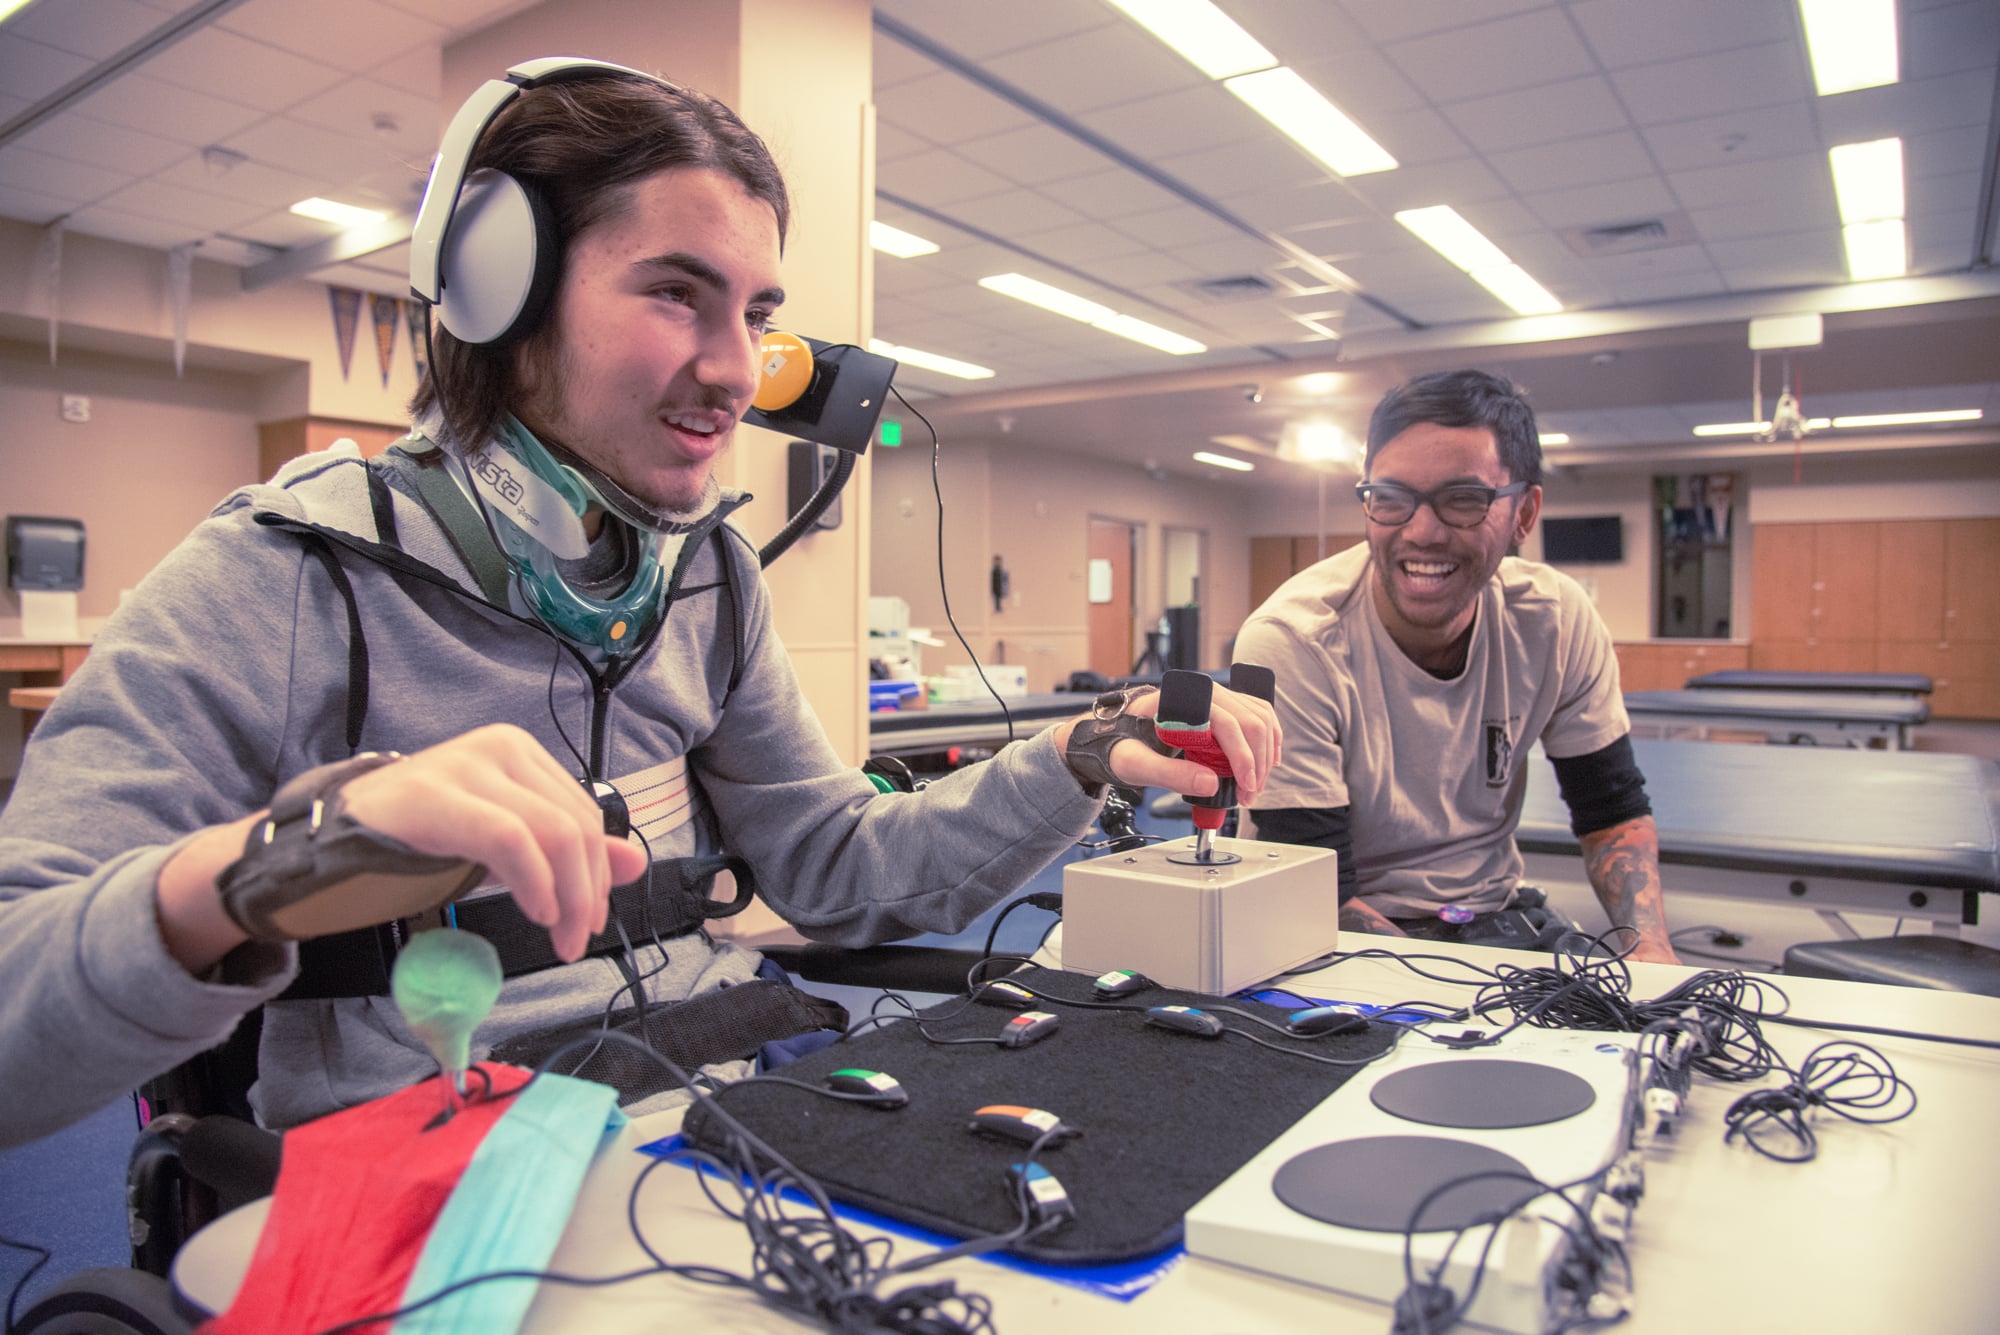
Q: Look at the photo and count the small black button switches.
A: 8